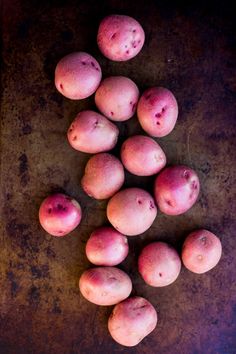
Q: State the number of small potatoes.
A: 15